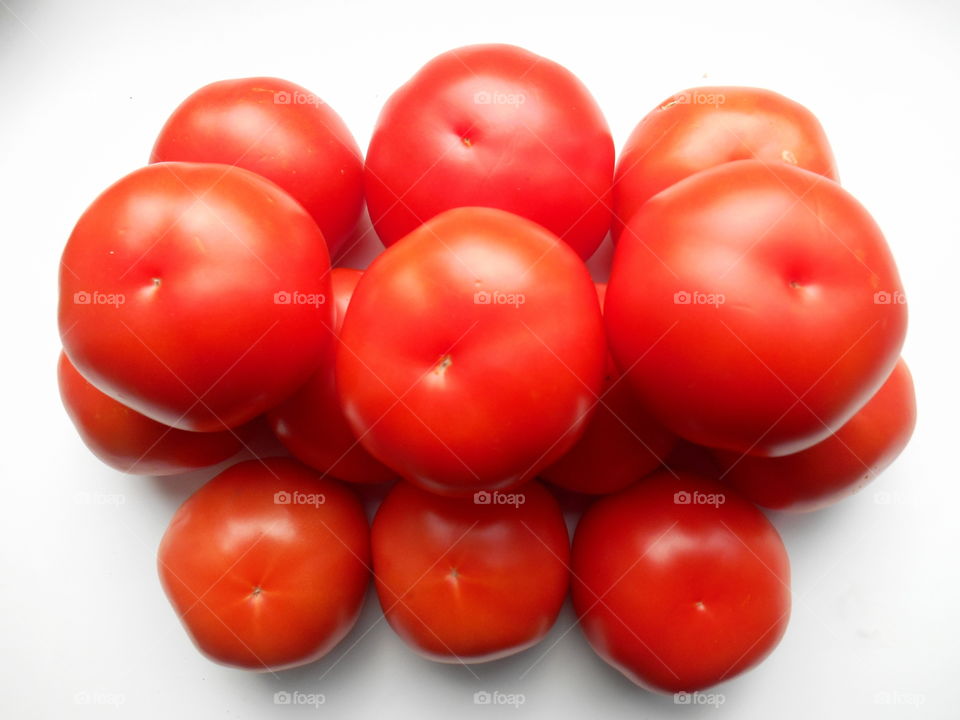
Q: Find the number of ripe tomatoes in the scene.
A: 13